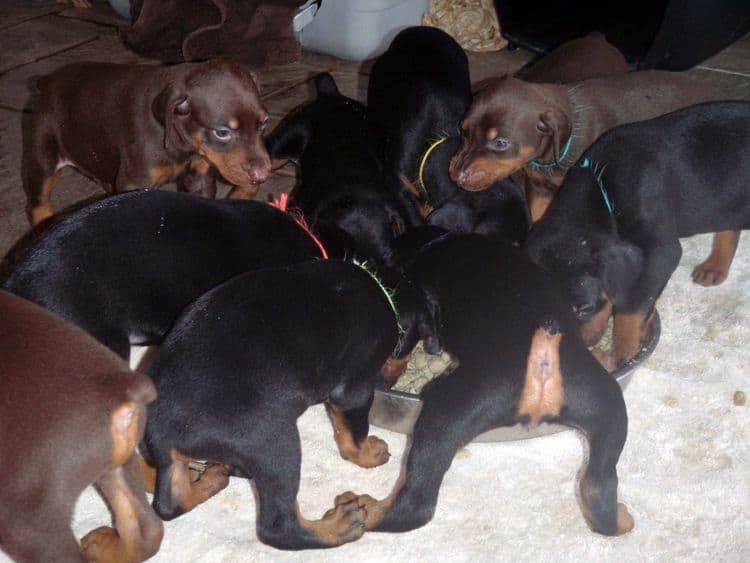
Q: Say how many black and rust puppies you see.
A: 6